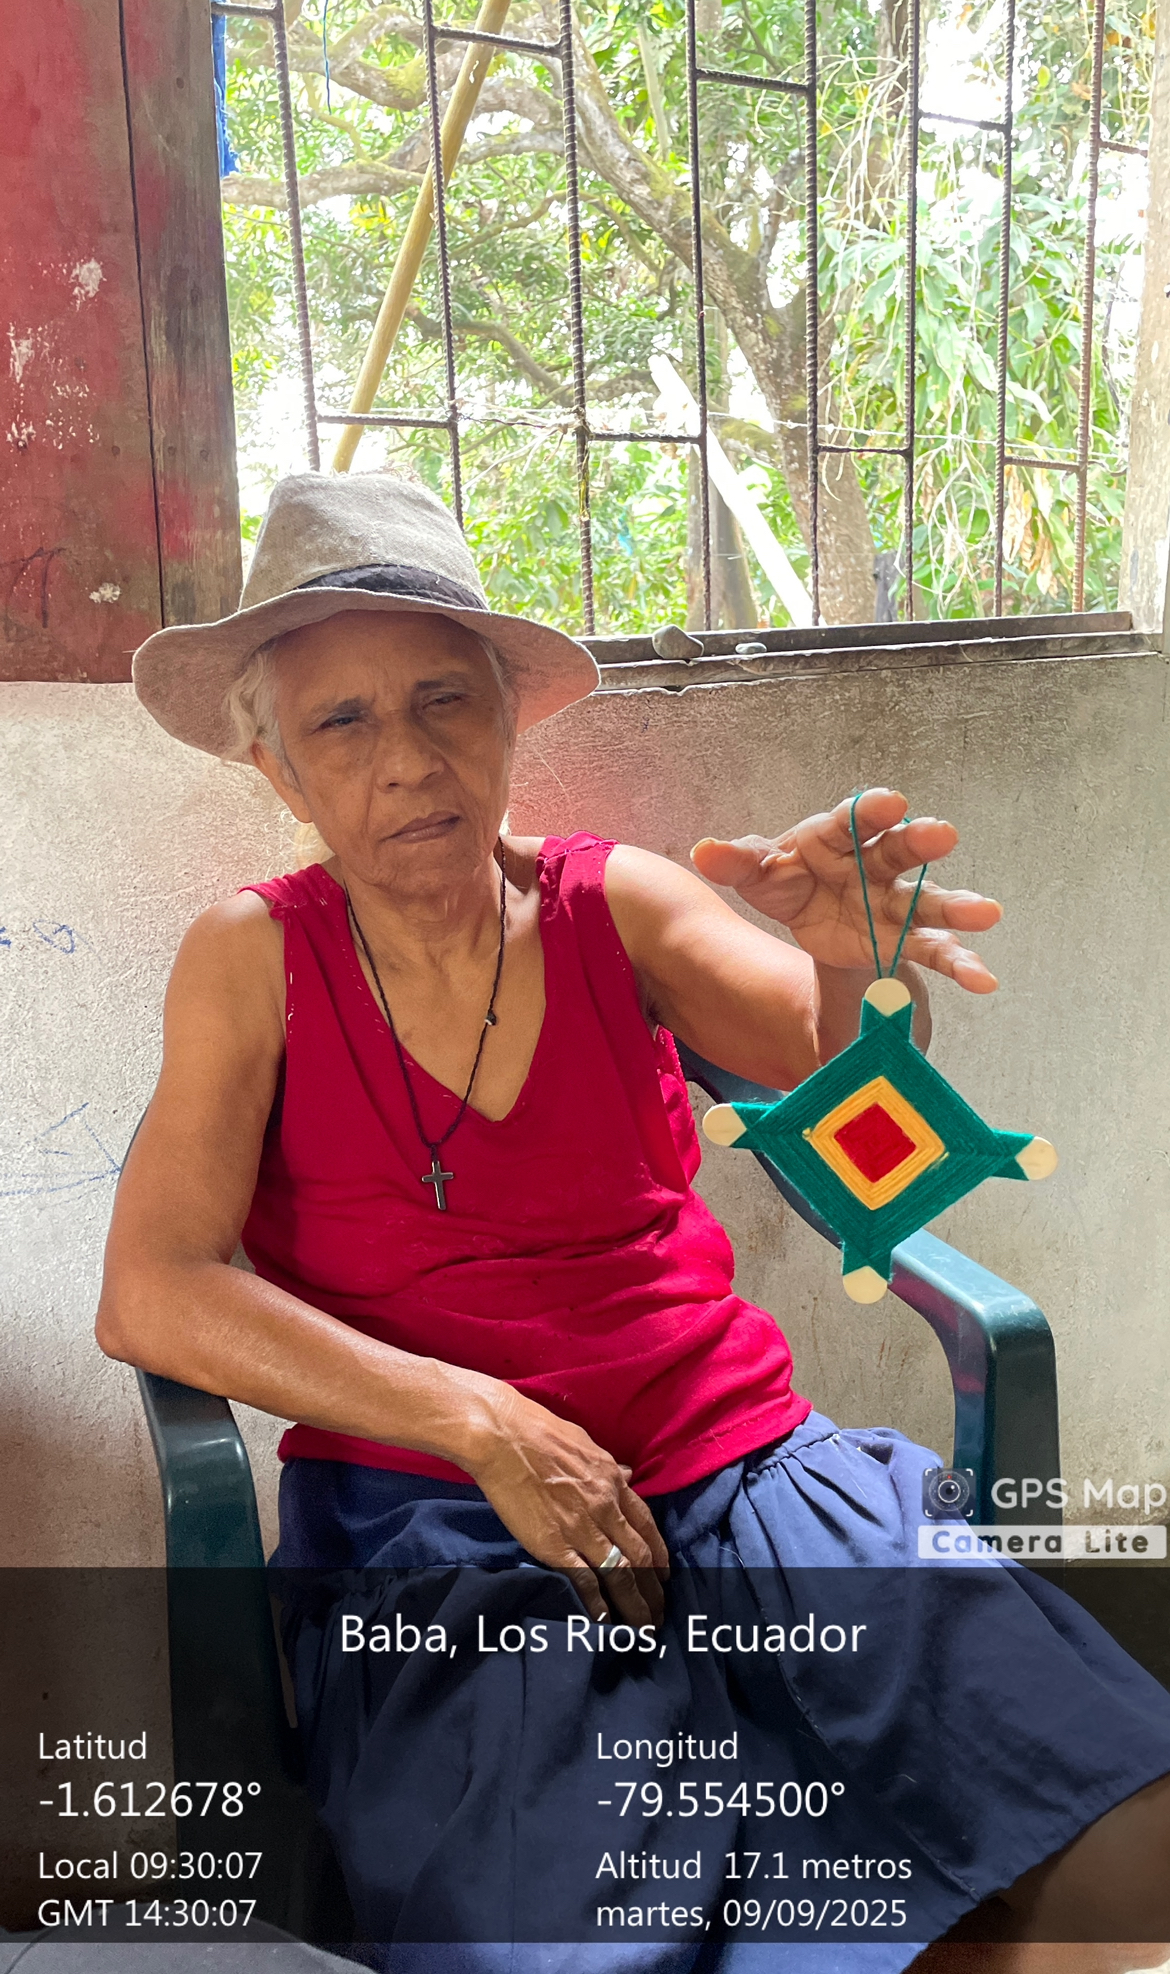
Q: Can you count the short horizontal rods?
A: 9